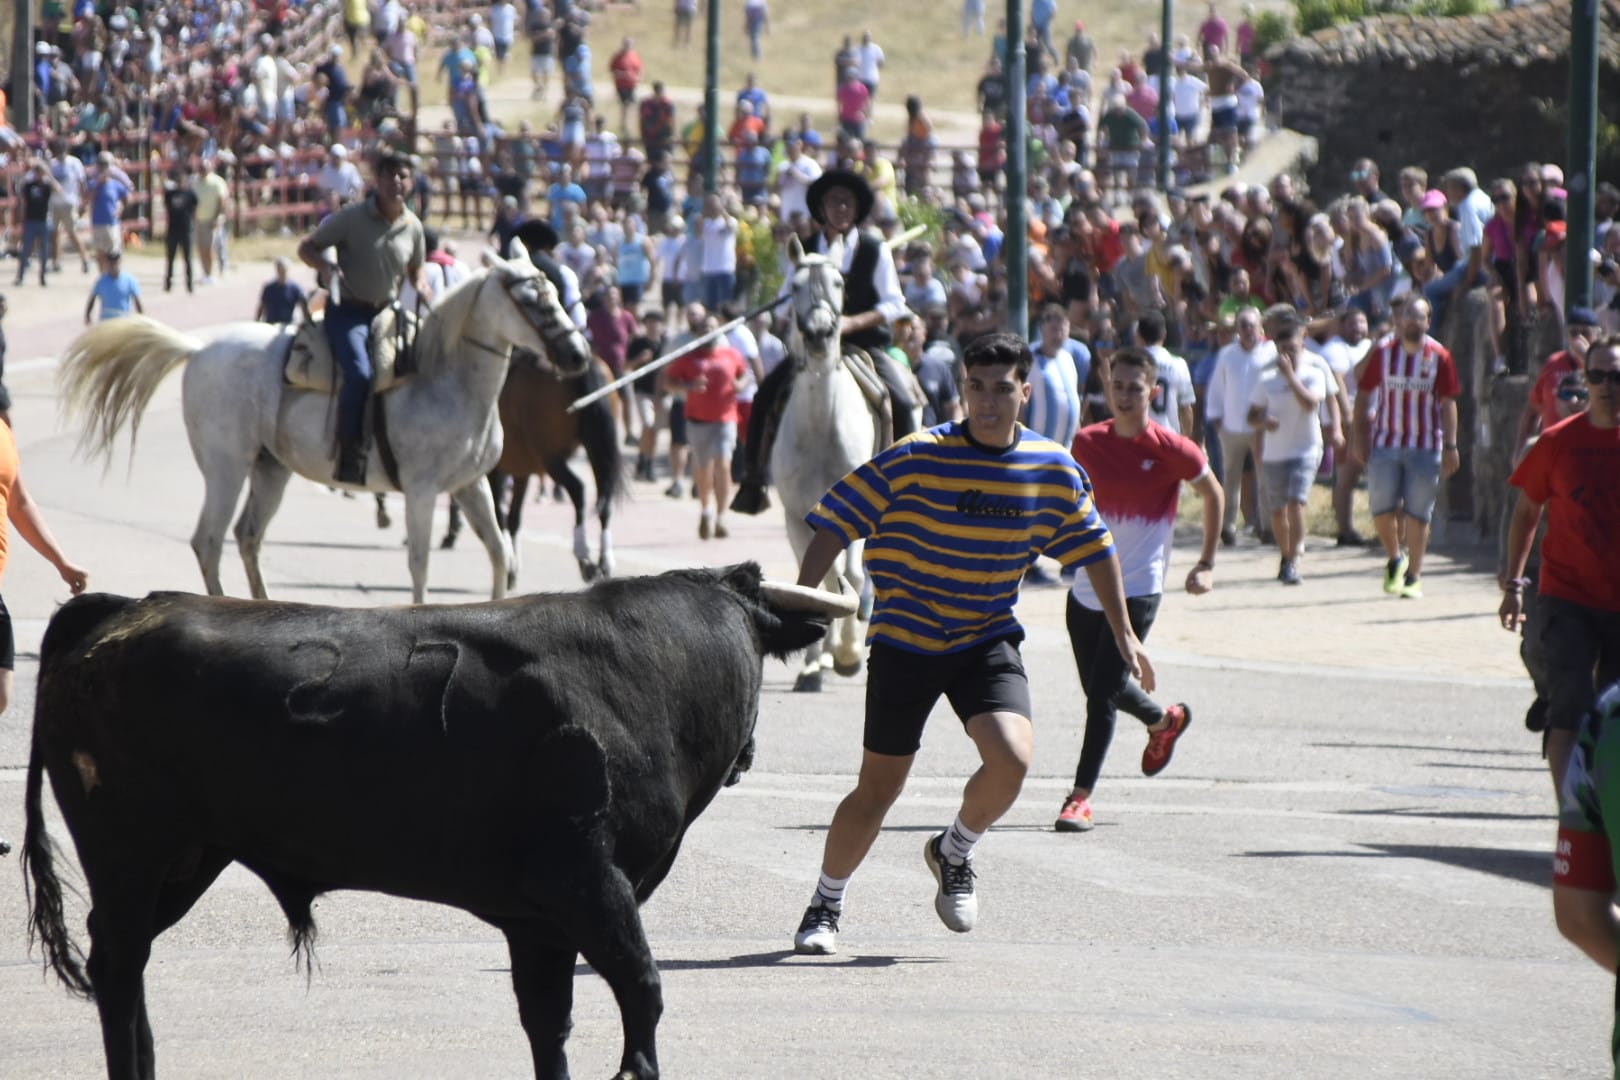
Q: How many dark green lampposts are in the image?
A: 4